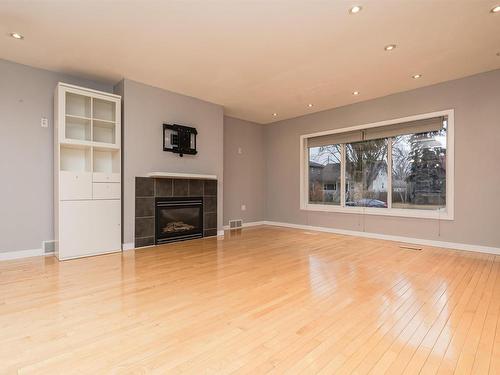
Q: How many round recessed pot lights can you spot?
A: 8